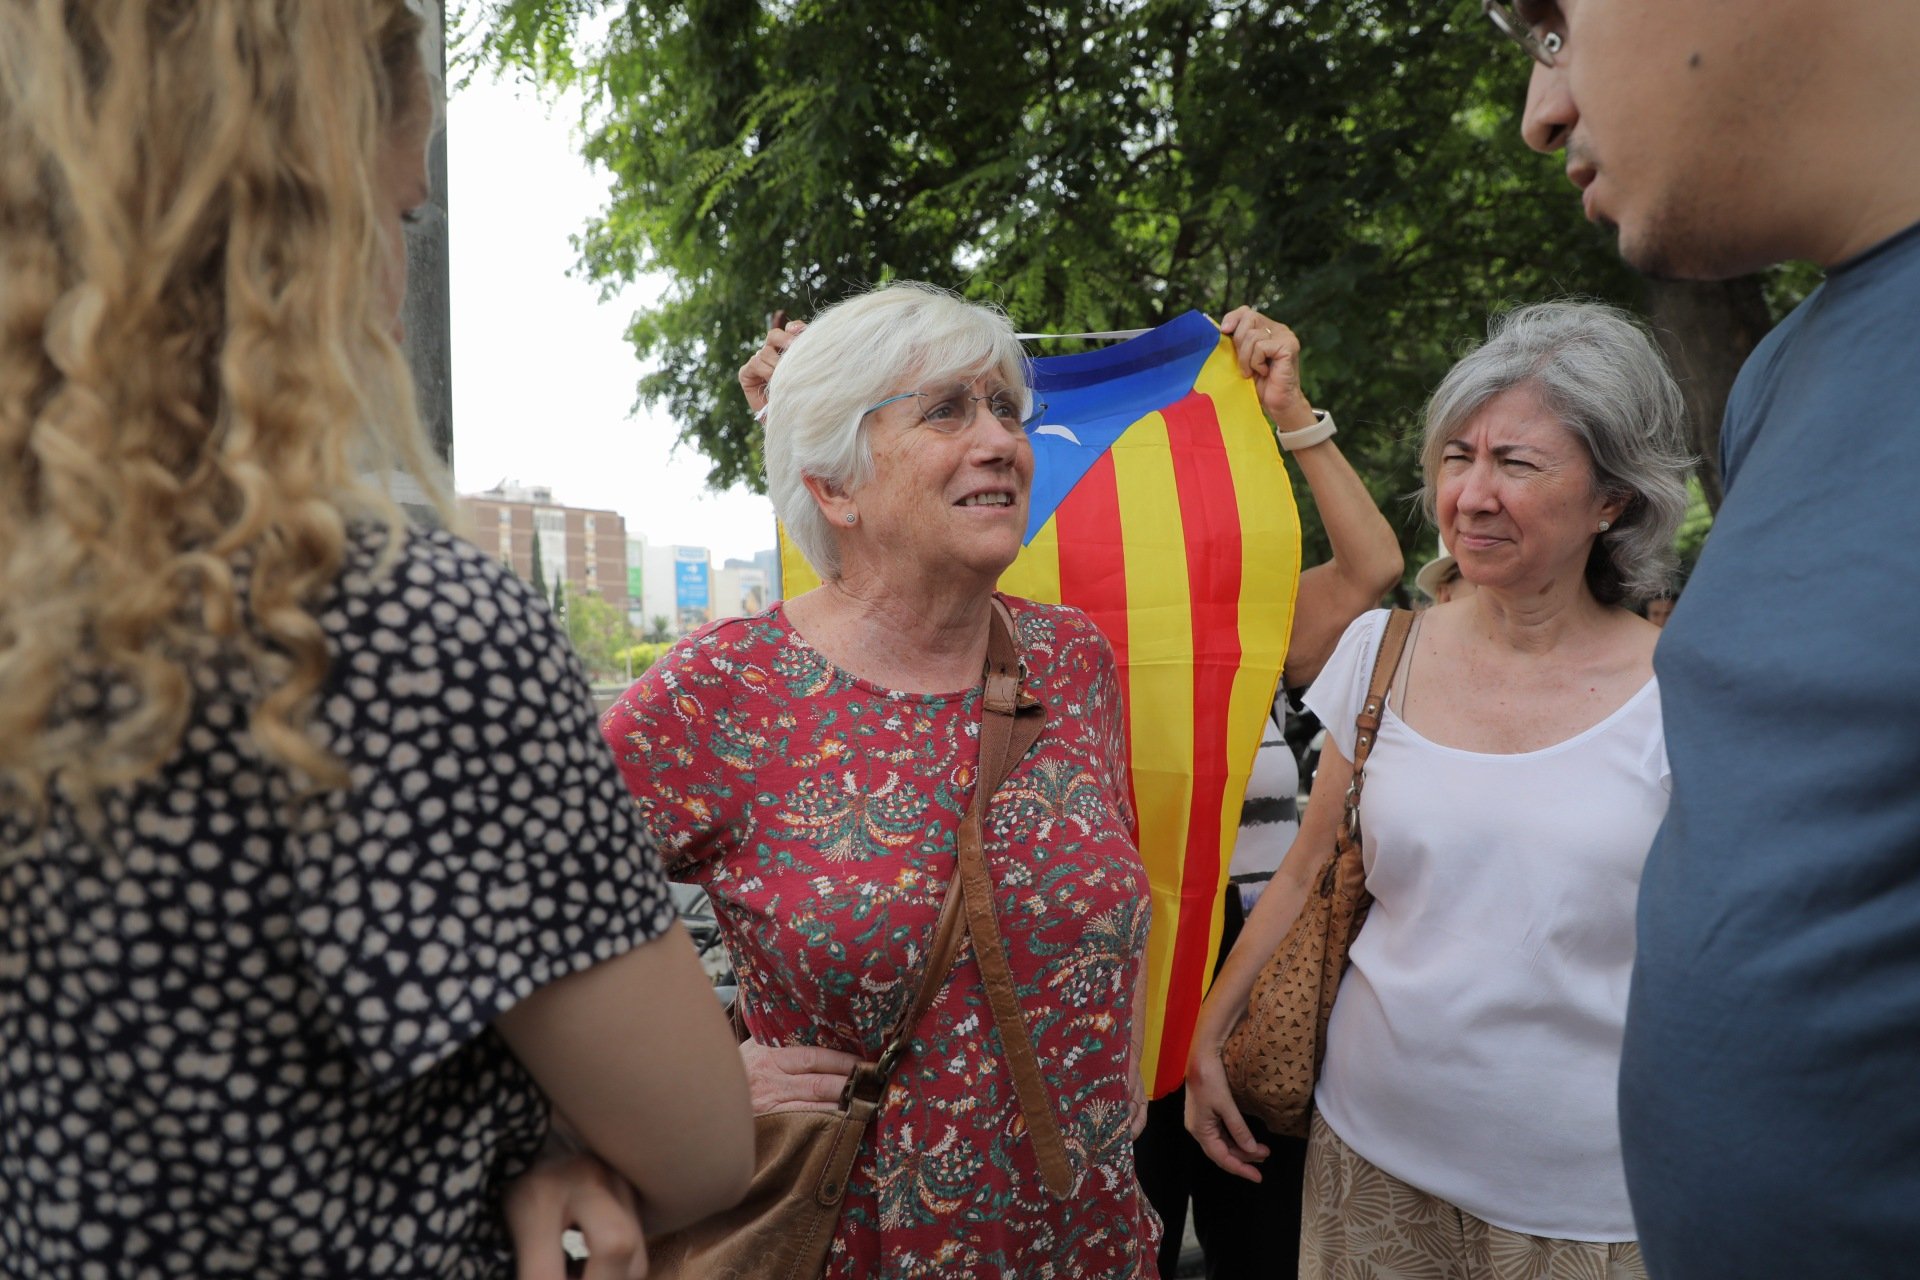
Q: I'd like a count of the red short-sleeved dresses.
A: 1